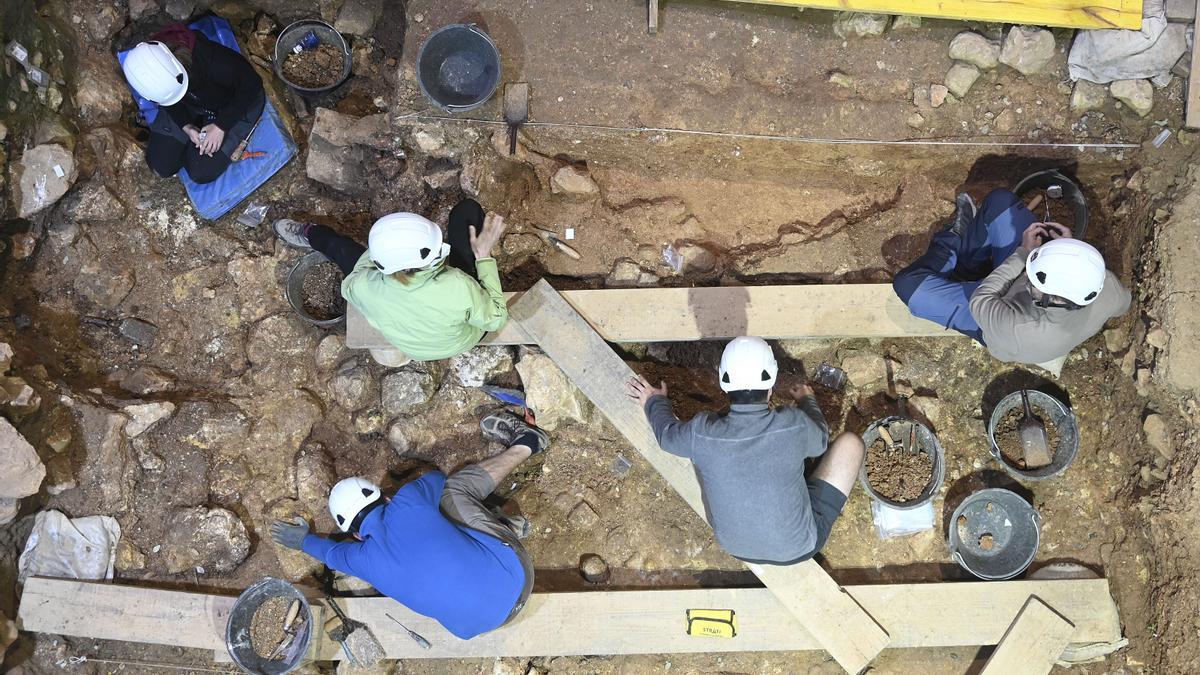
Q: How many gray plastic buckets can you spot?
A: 8